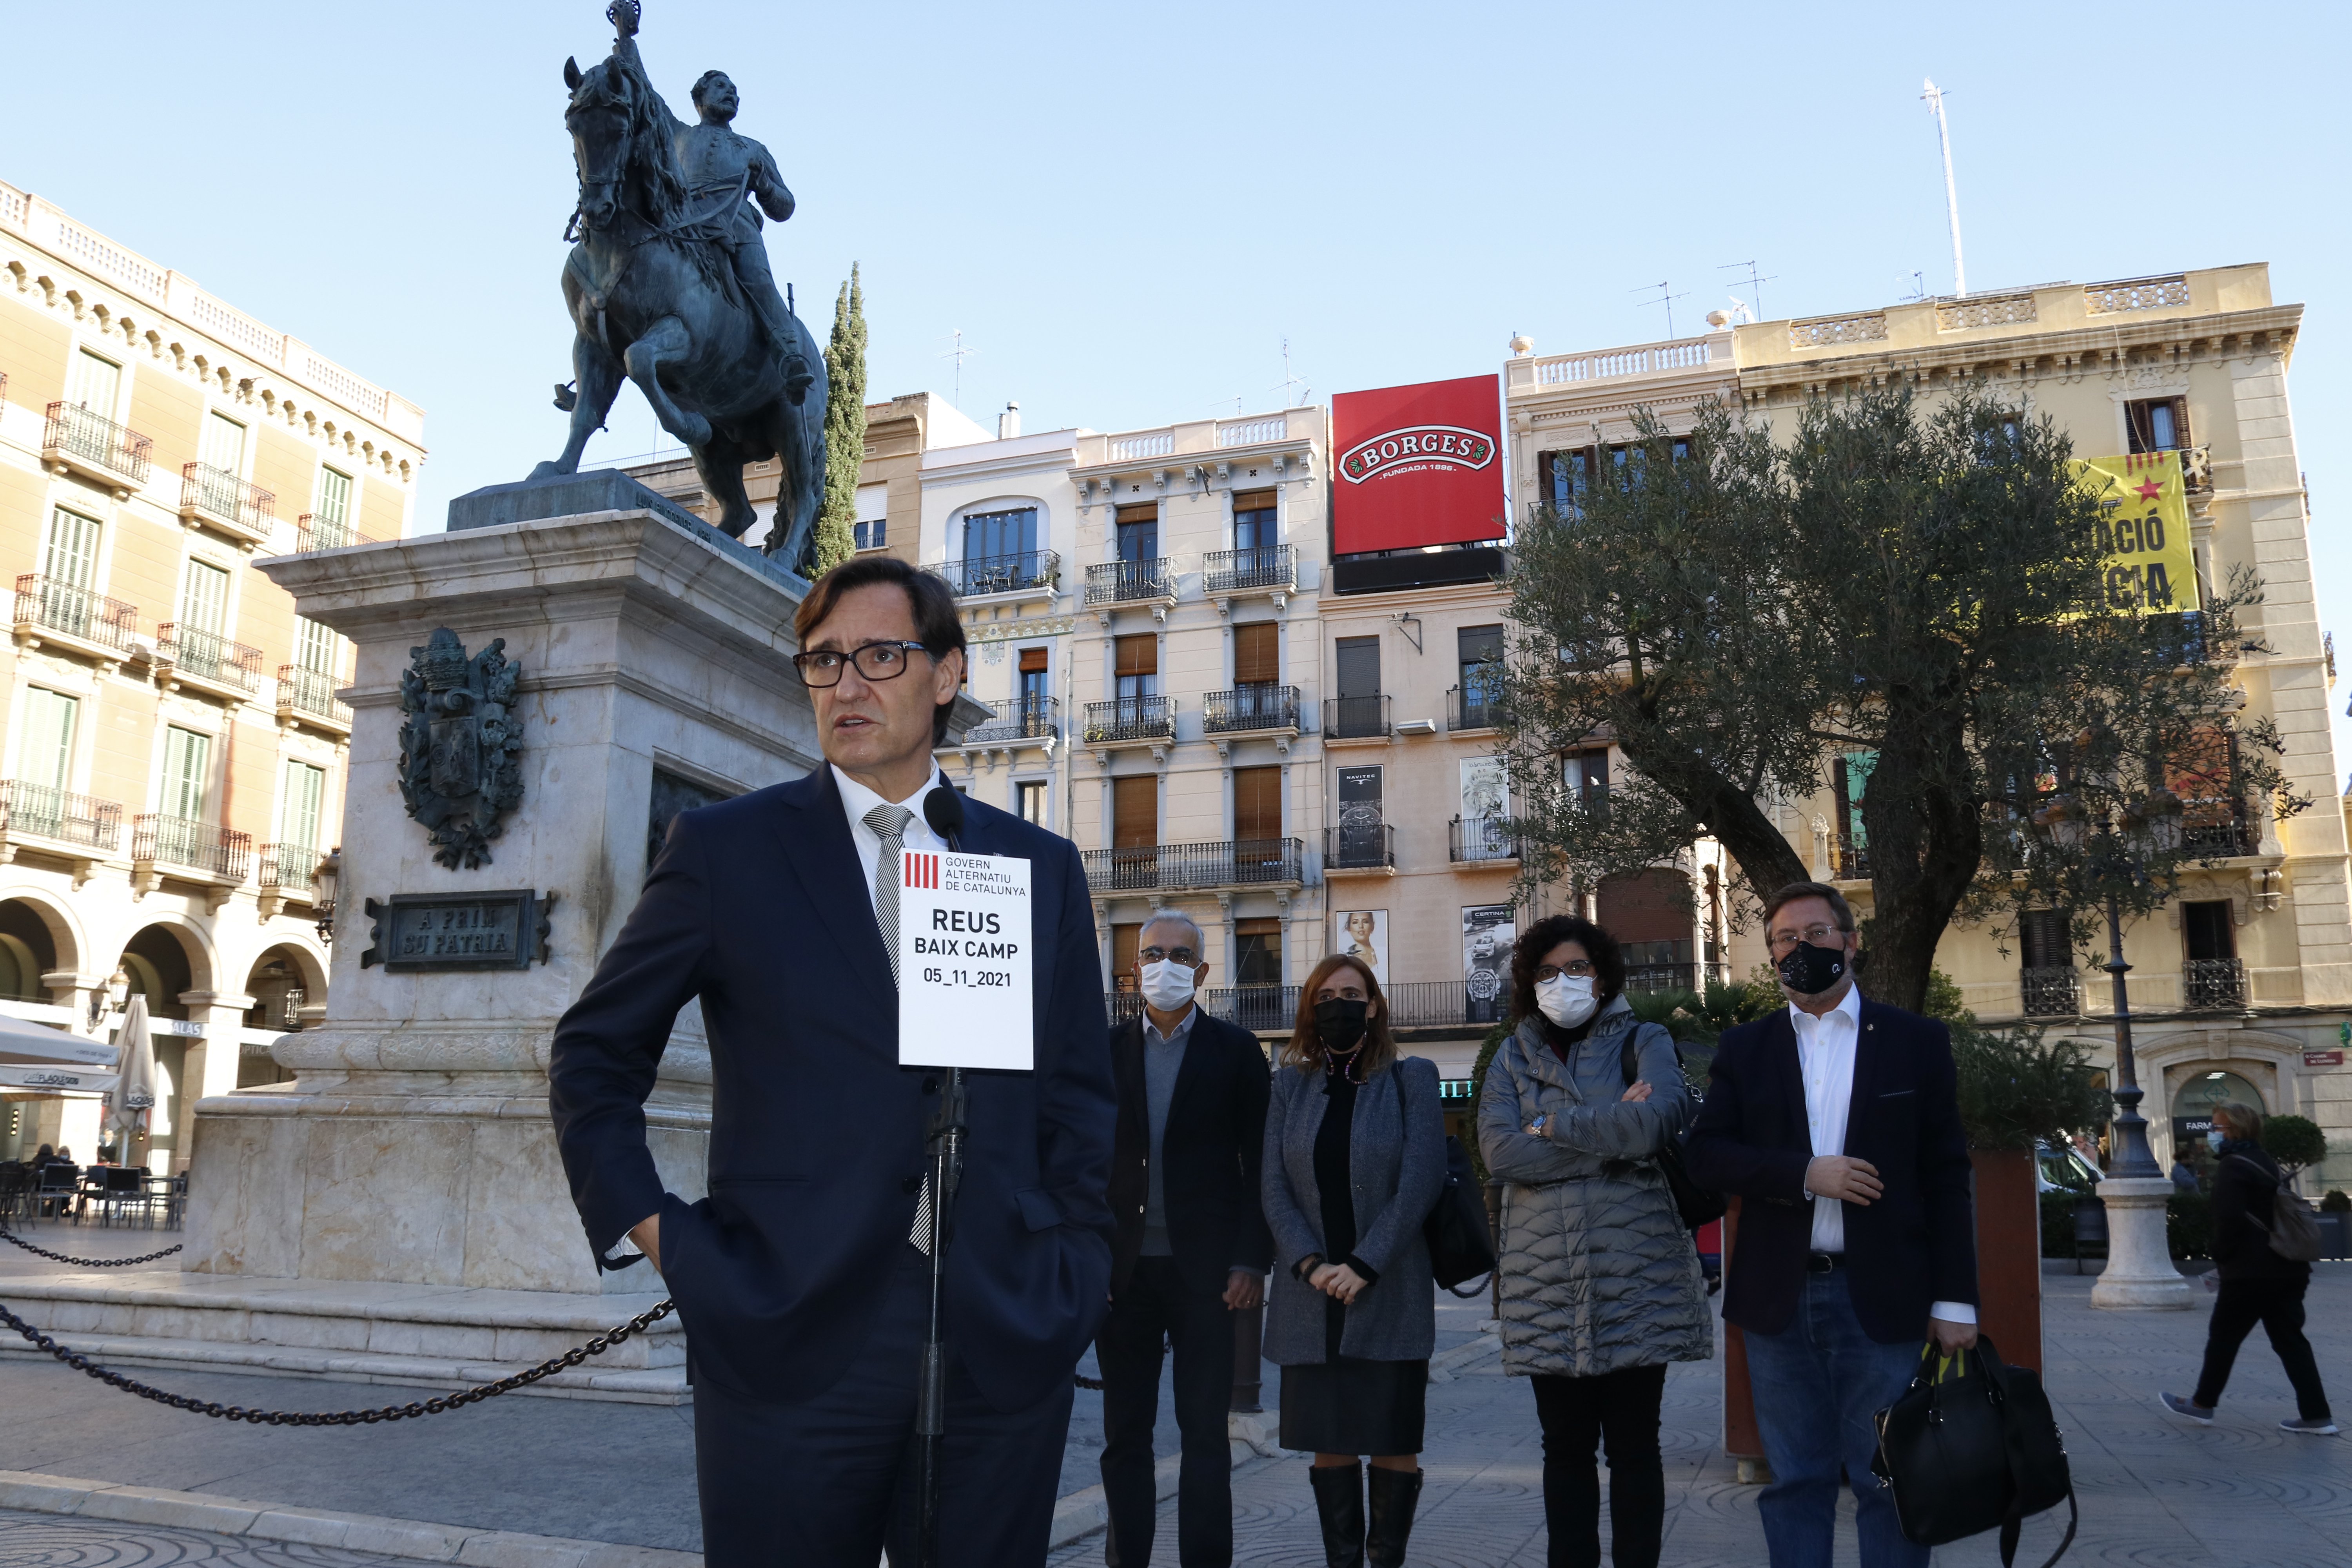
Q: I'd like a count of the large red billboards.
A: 1